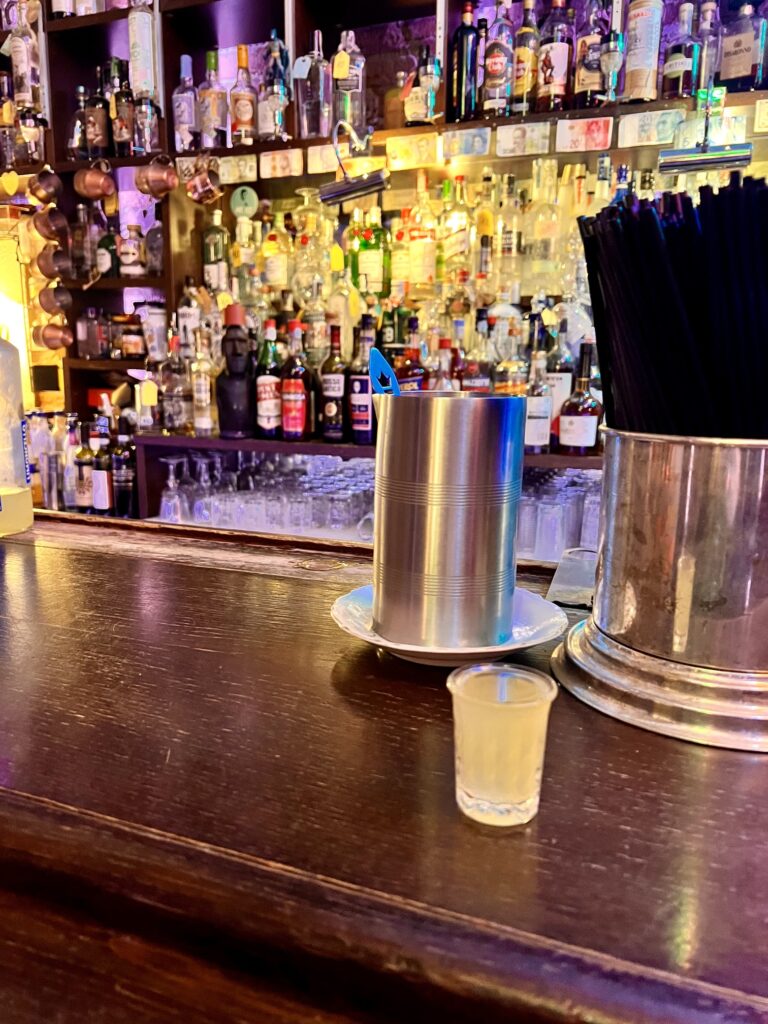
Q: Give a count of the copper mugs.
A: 8